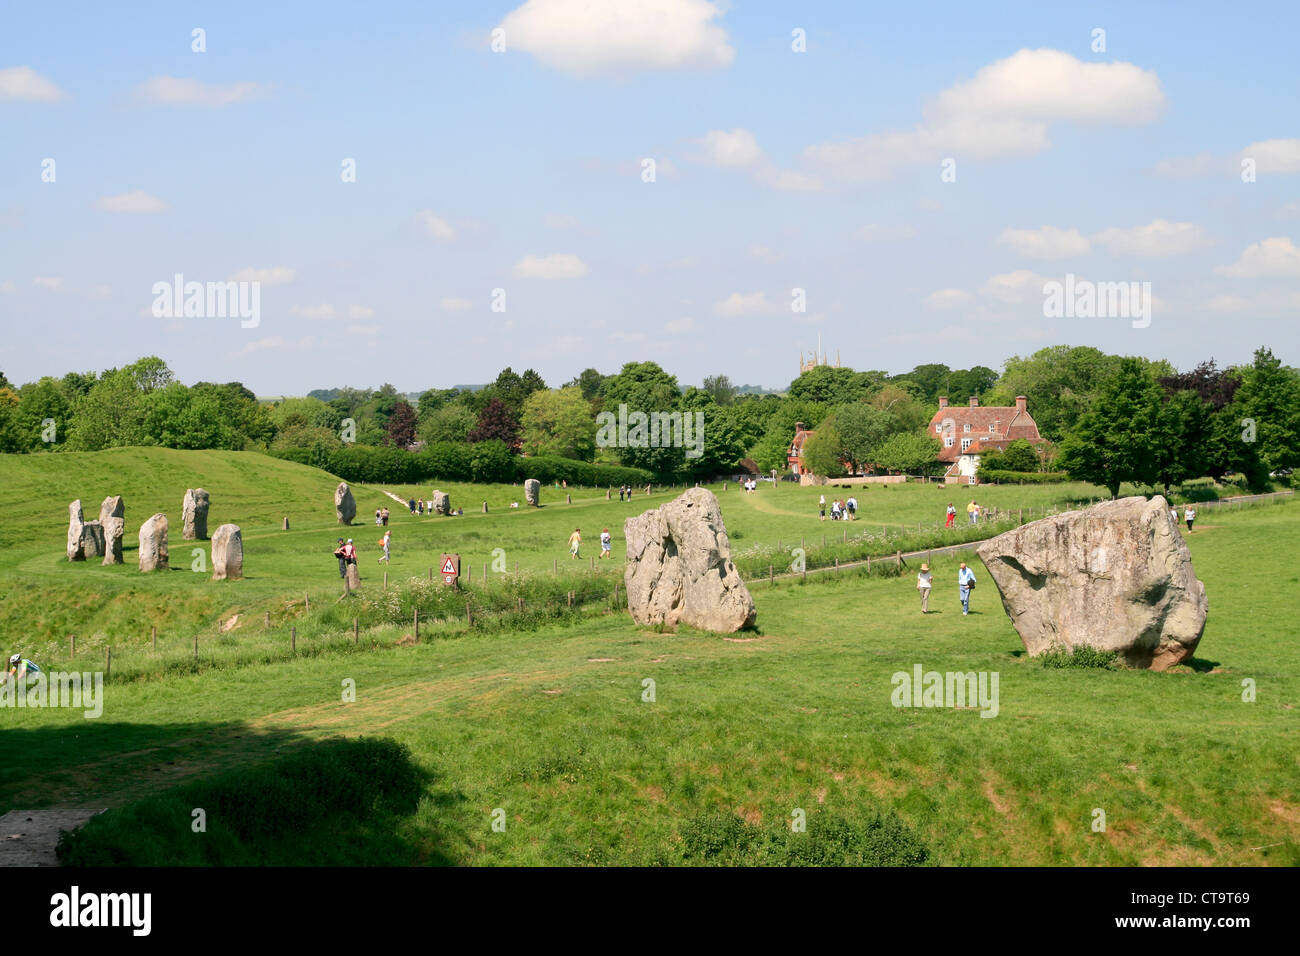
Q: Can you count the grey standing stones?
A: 11